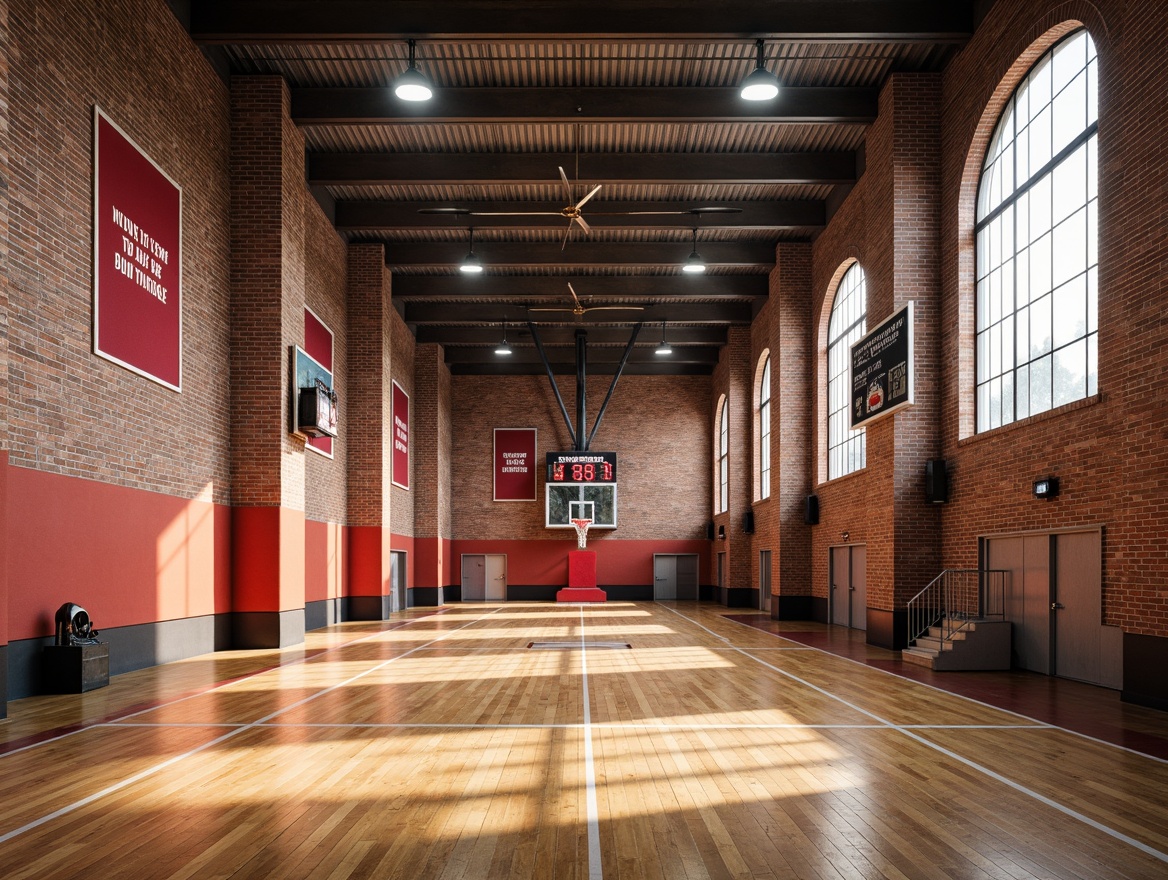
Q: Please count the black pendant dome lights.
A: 6